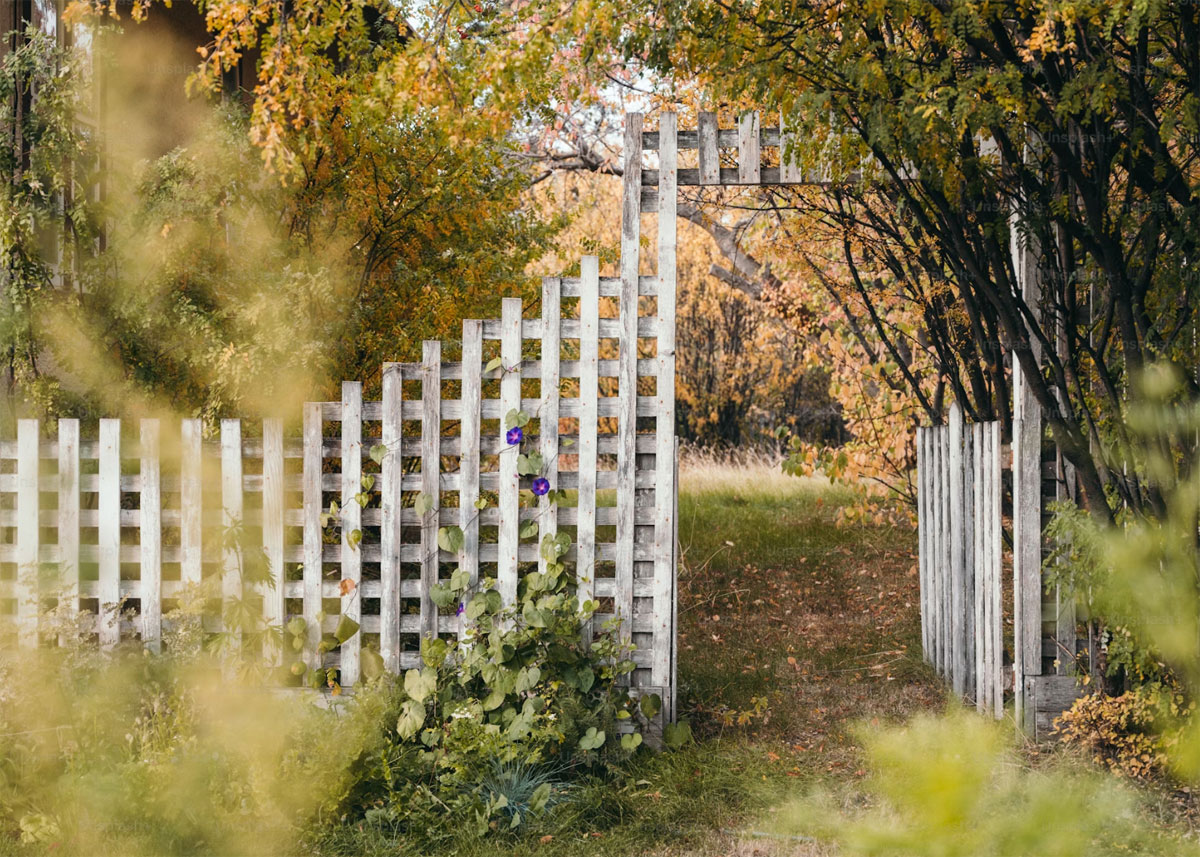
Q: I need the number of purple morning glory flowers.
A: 3